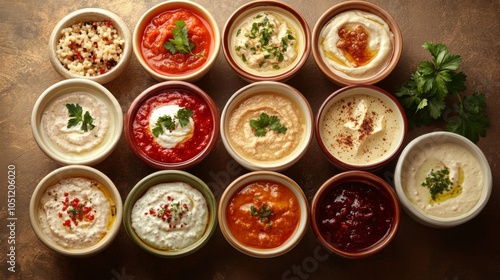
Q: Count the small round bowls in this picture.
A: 13